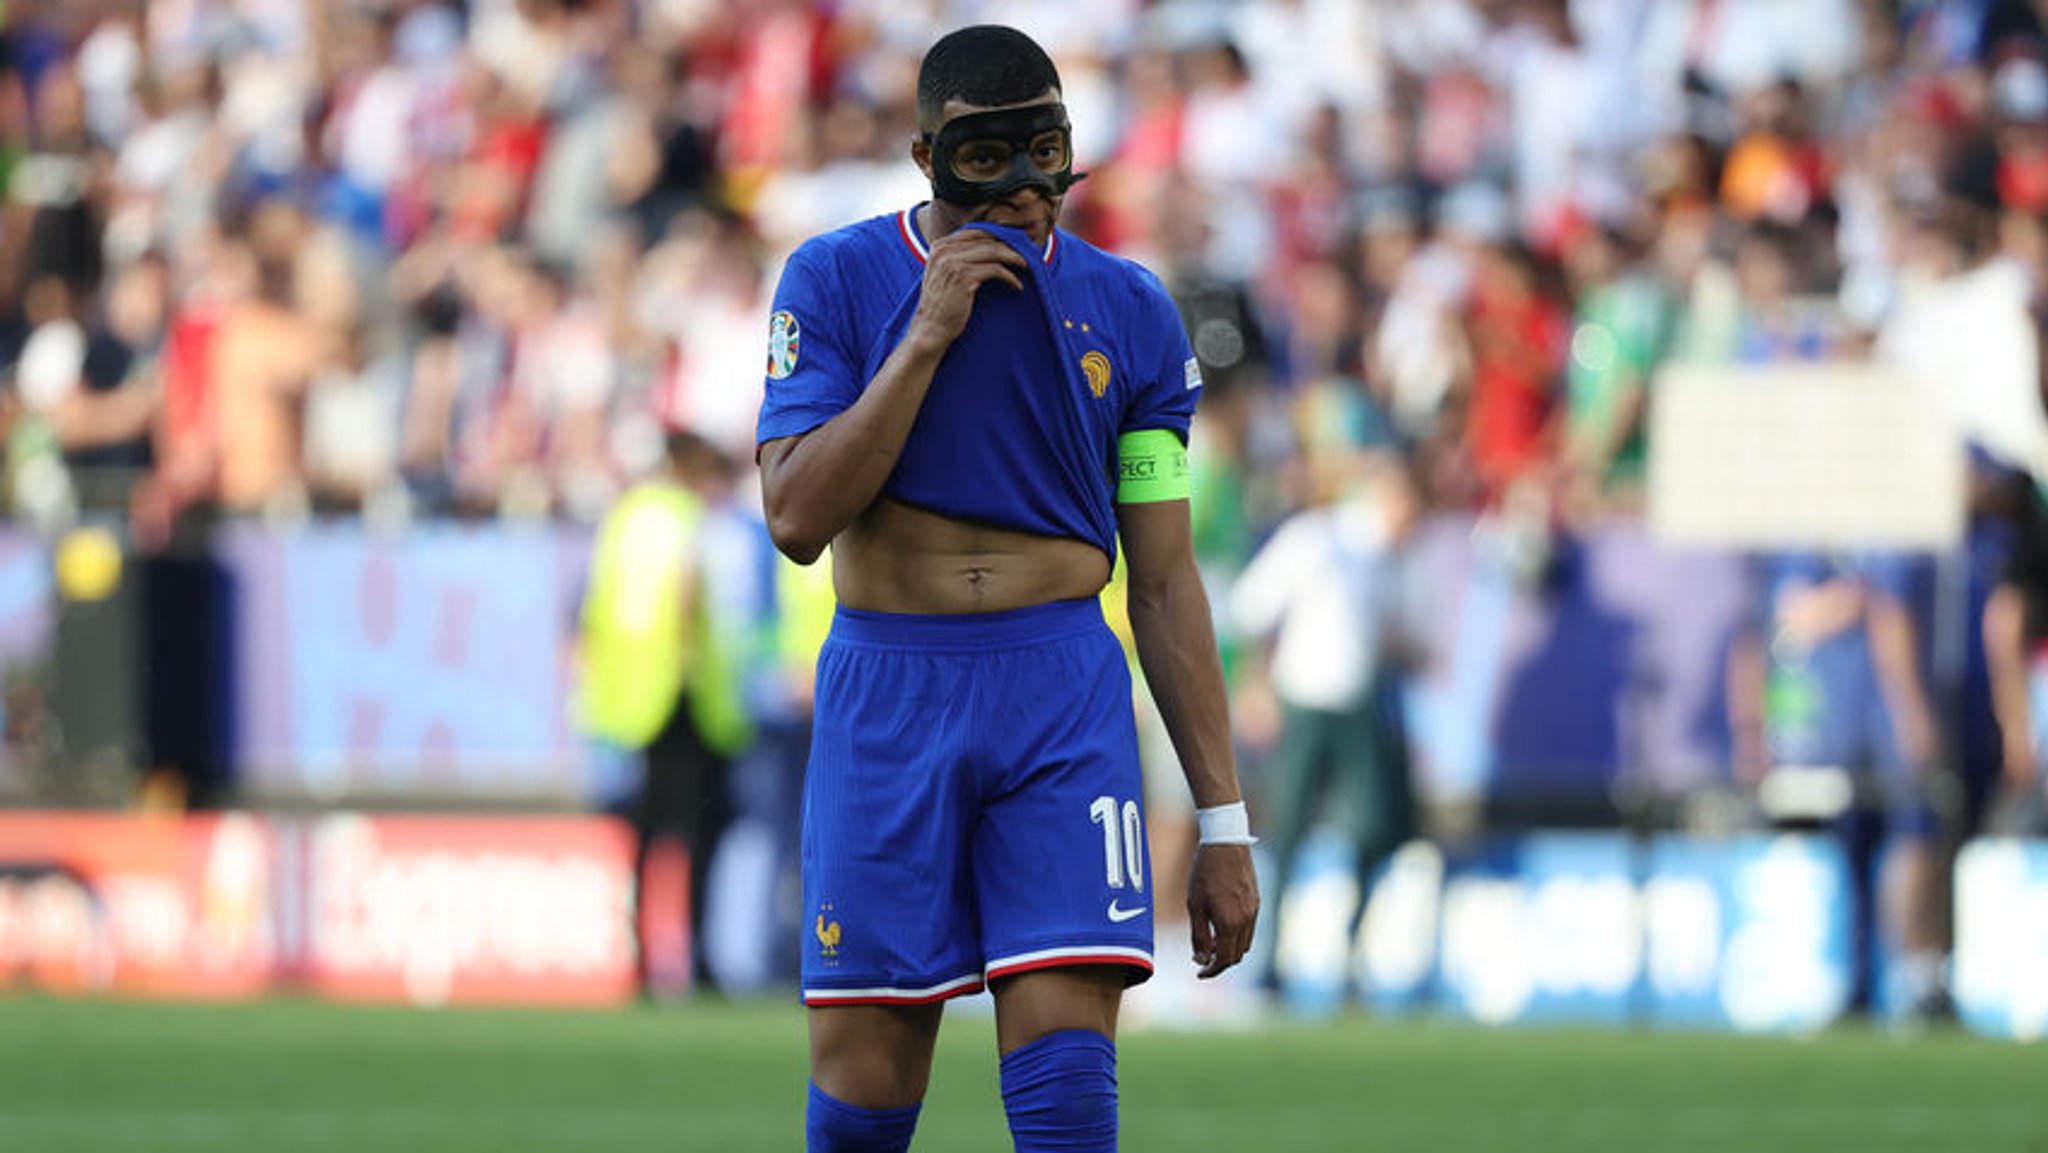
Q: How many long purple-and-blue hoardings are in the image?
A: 2